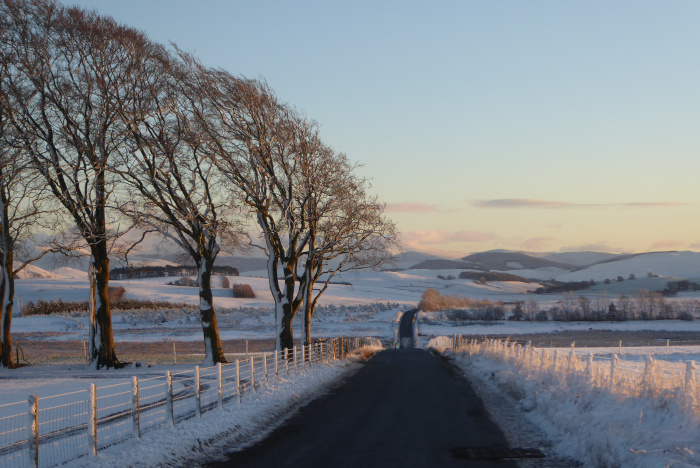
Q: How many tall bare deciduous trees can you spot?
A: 5